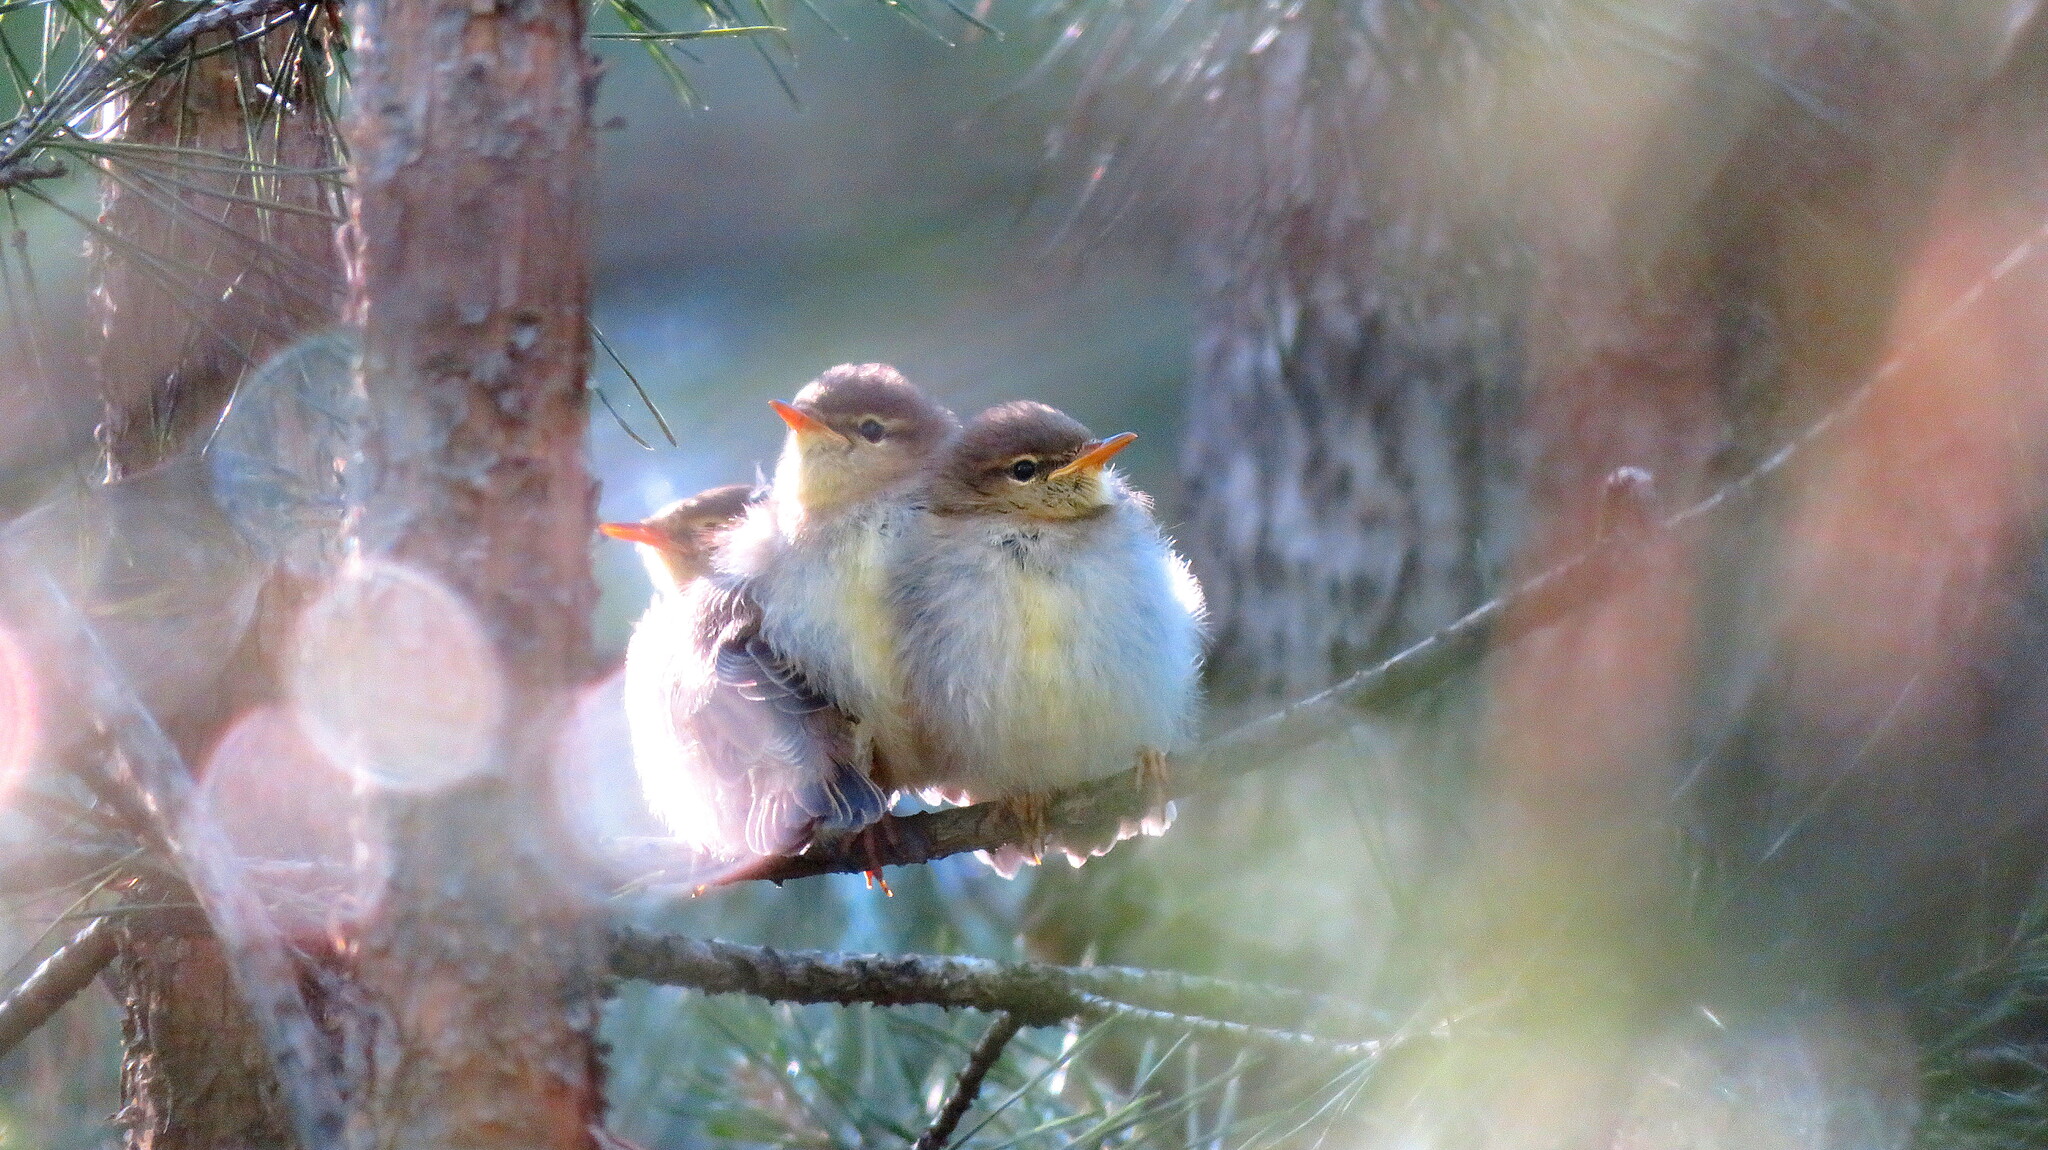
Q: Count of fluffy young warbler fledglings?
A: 3